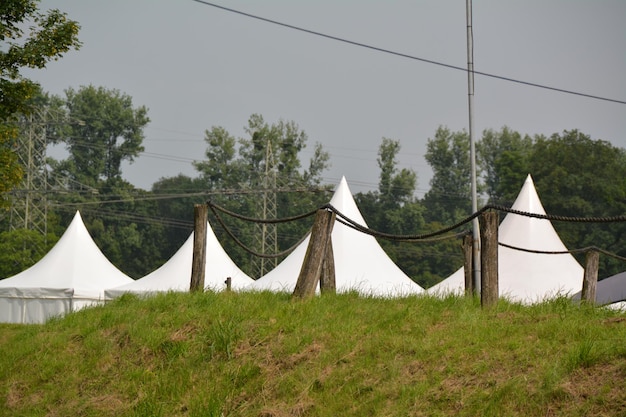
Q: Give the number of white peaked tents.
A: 4